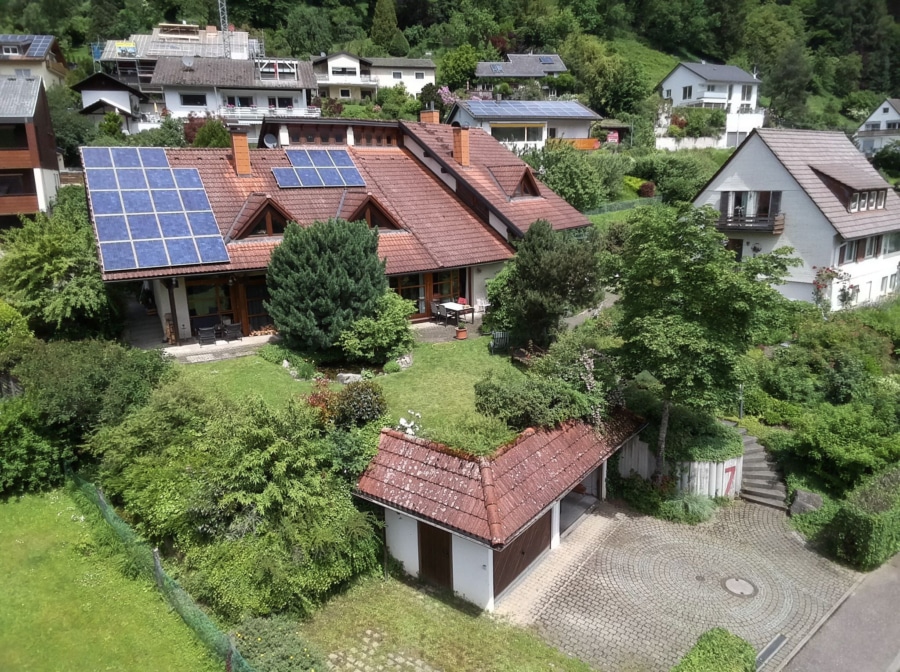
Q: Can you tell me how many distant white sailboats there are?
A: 0